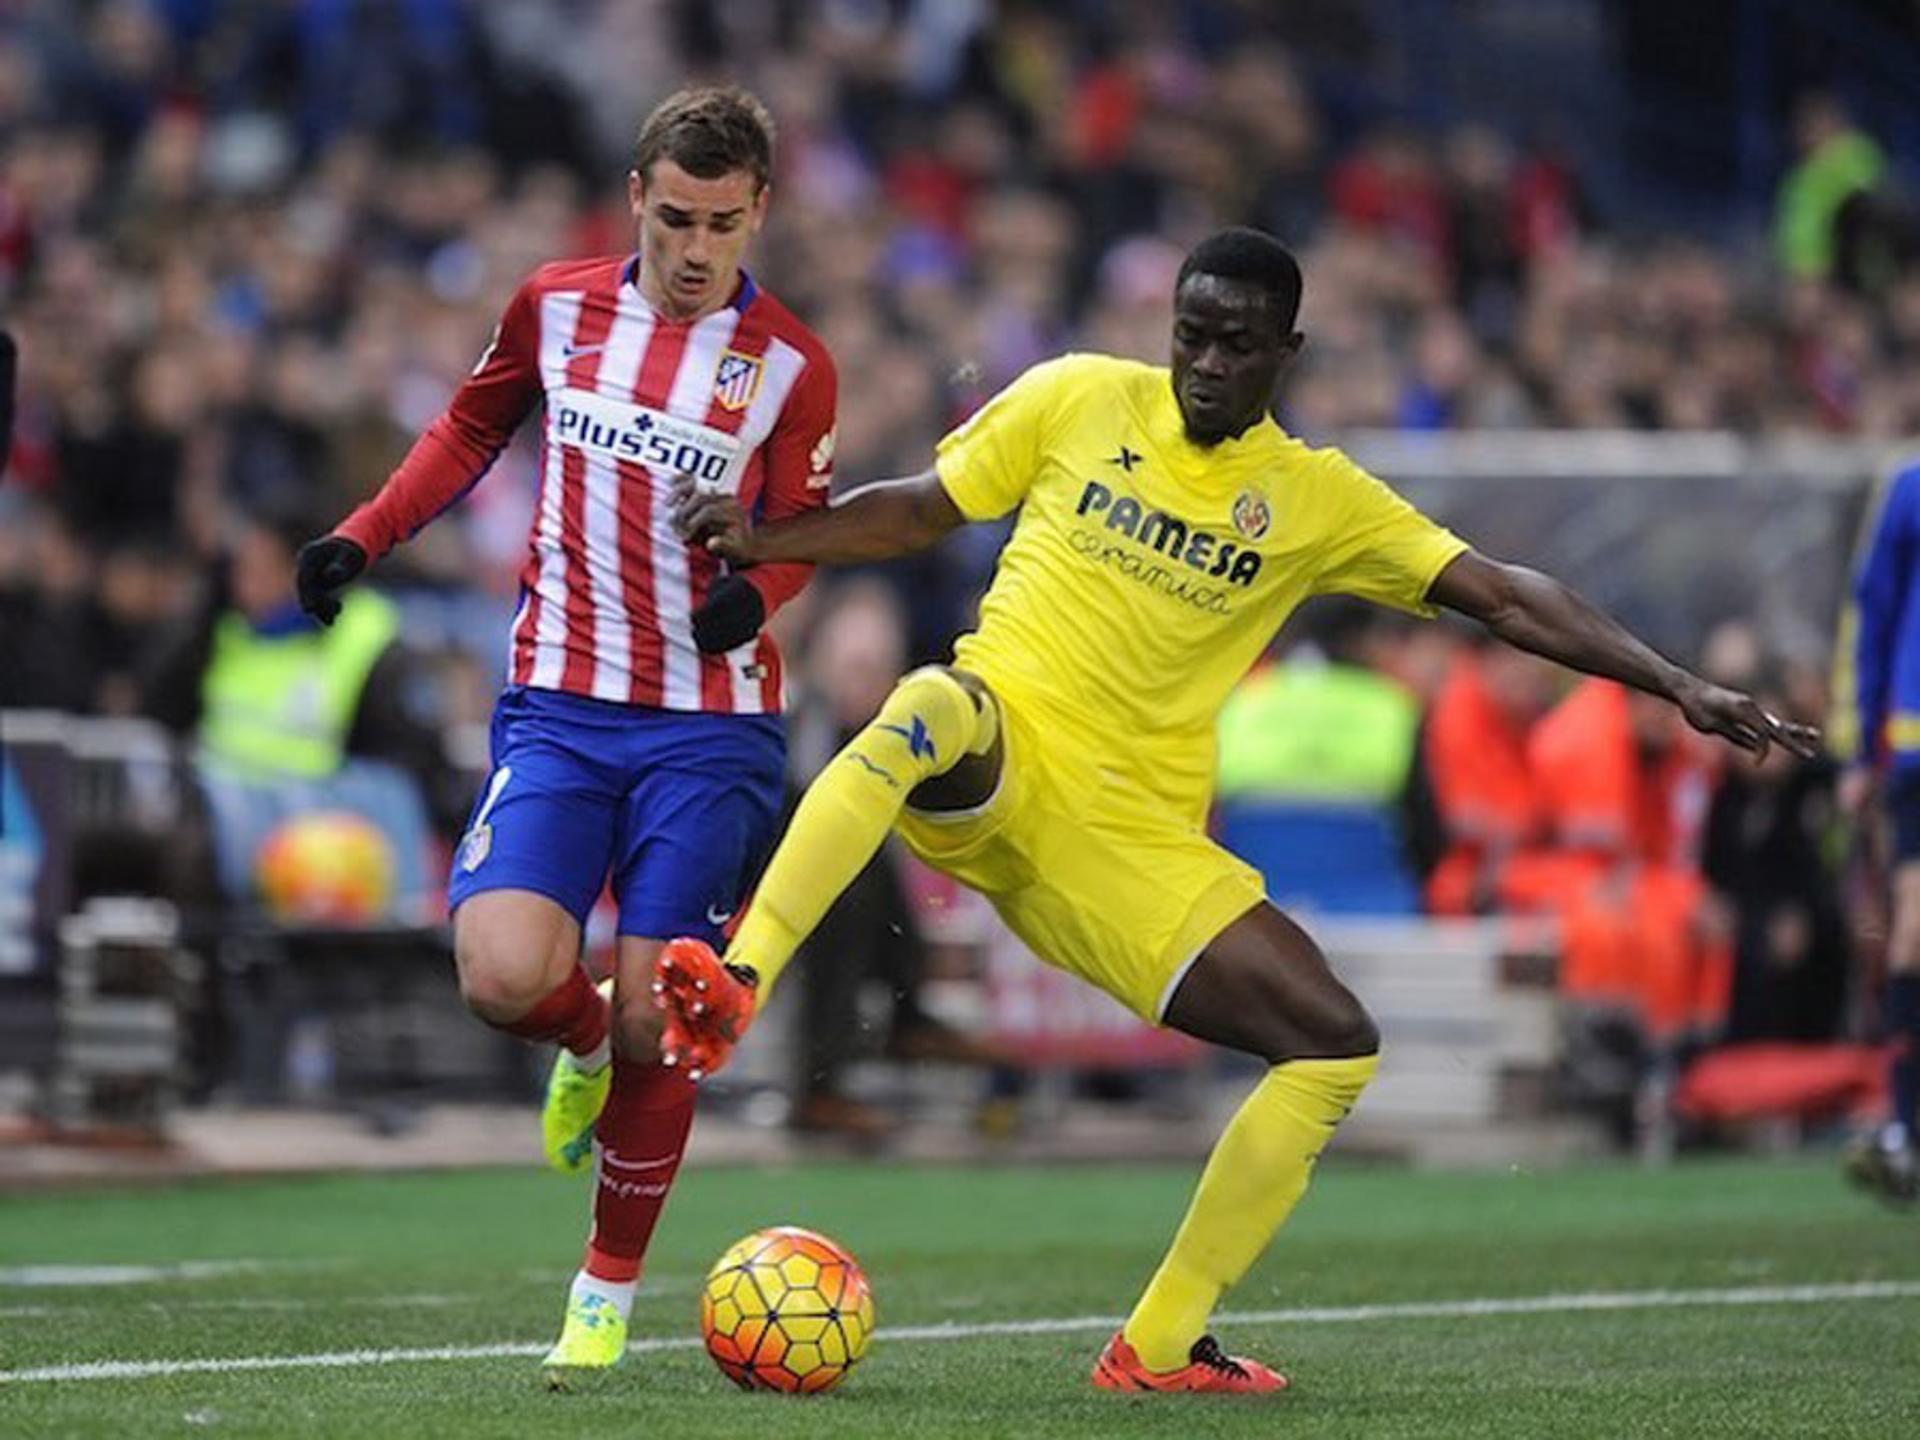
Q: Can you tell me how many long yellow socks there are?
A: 2